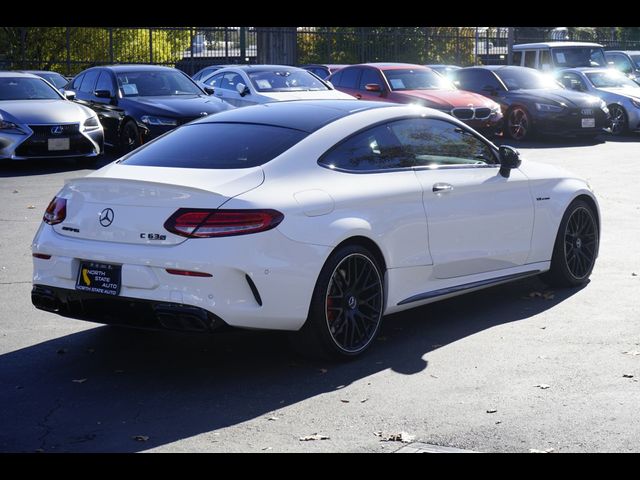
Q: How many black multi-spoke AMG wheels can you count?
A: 2